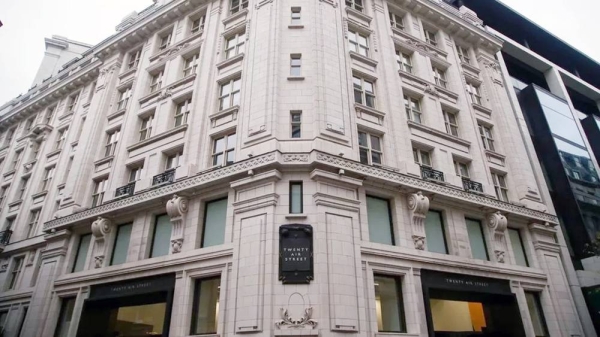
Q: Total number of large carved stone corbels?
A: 4